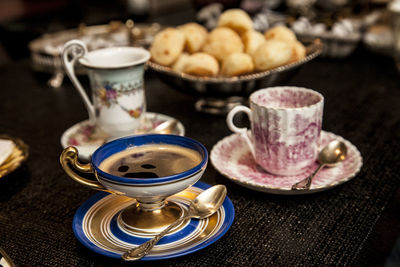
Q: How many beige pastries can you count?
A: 11